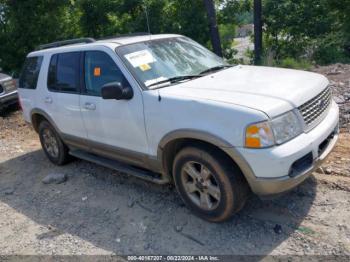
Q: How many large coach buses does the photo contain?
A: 0